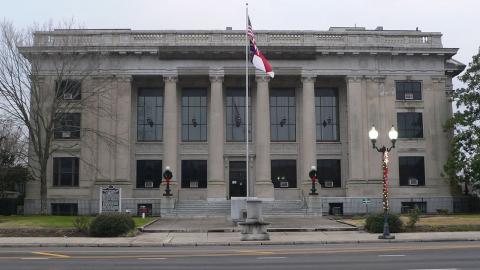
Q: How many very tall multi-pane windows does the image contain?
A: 5